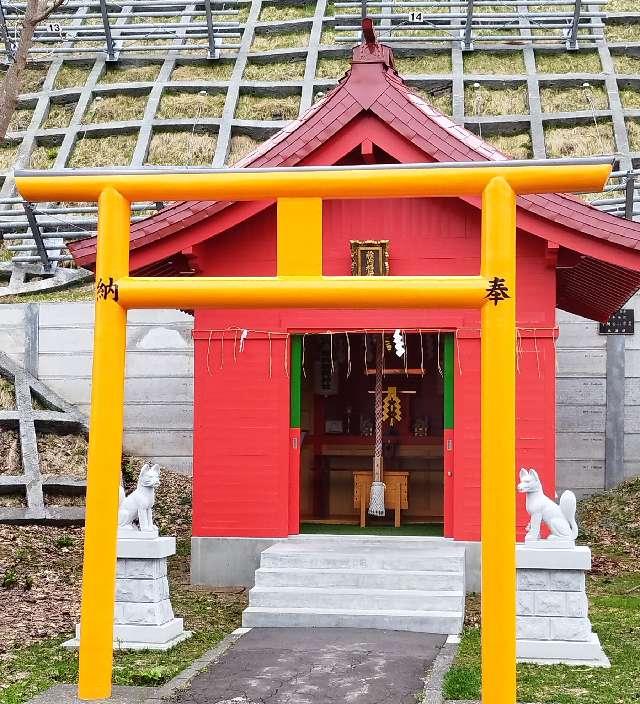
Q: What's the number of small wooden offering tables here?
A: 1